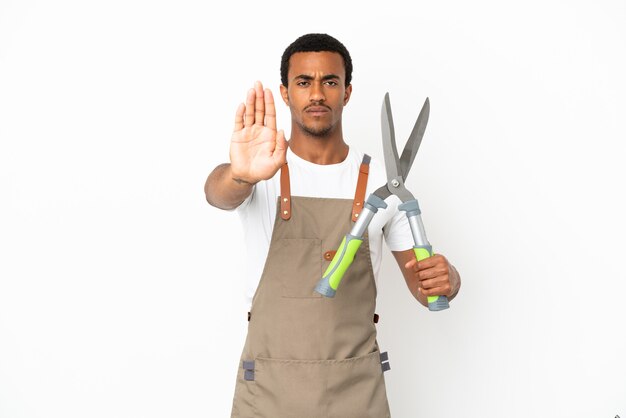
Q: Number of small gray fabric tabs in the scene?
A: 4